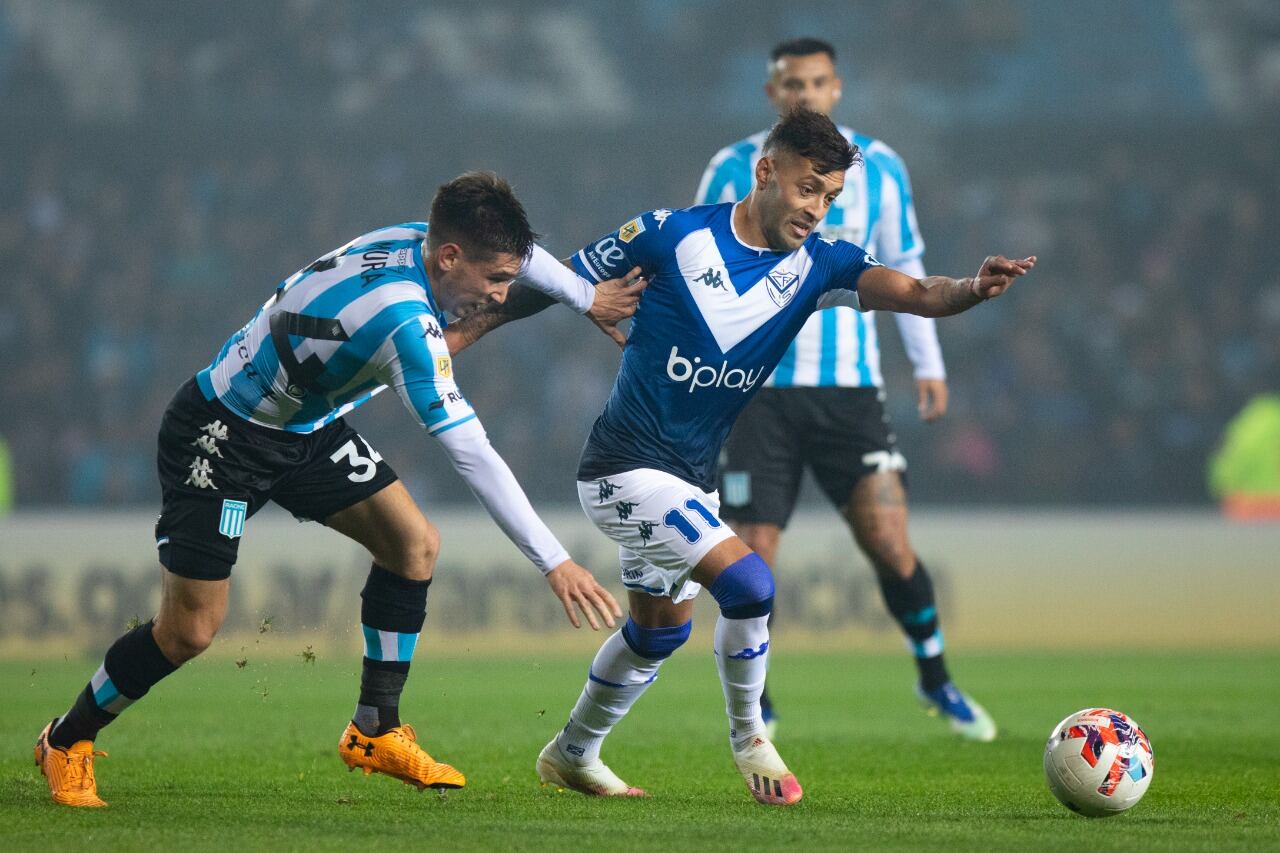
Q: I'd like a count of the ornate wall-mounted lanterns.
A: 0